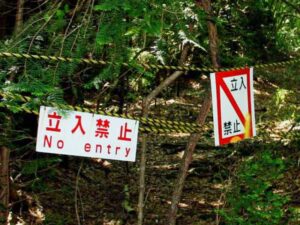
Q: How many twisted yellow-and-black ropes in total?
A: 3